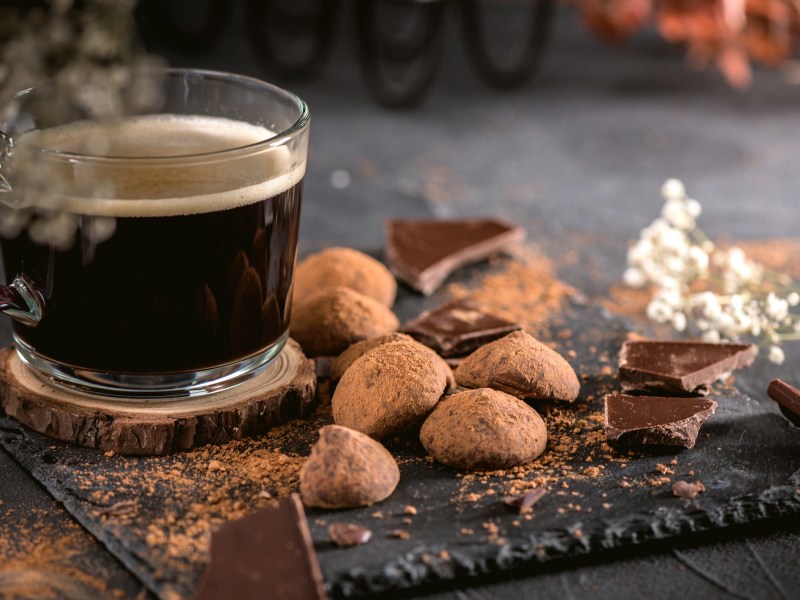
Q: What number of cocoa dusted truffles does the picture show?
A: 7